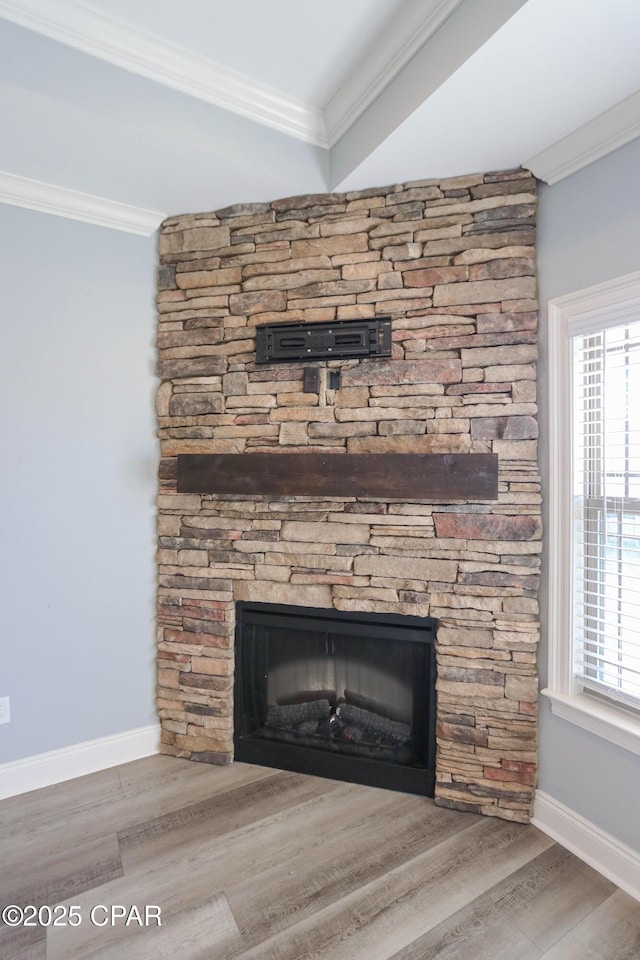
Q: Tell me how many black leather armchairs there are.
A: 0